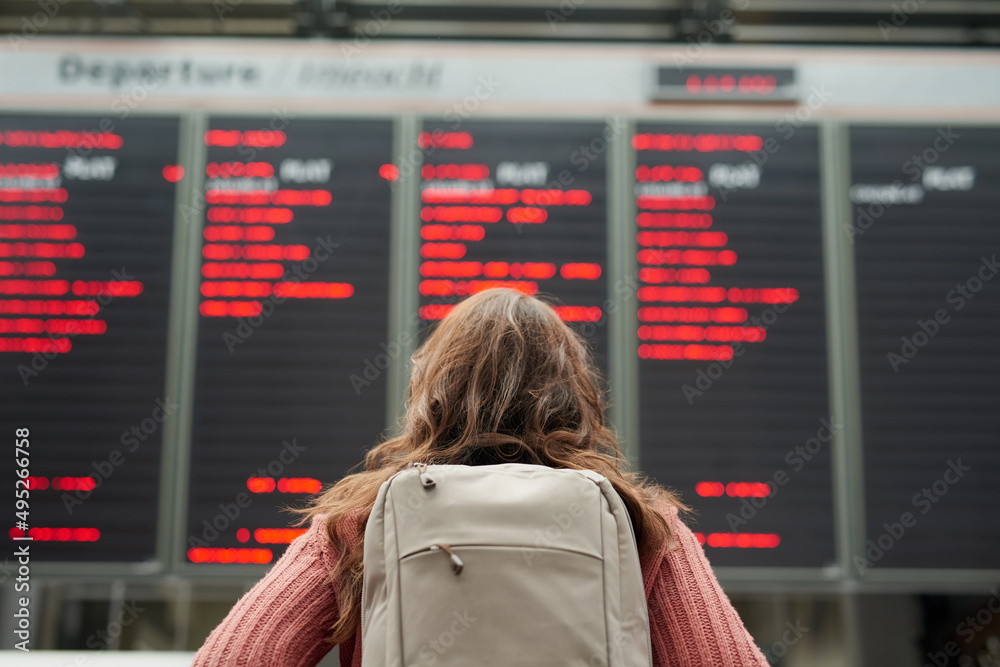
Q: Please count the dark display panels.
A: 5